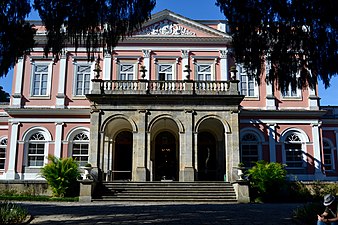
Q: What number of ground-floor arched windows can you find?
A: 6